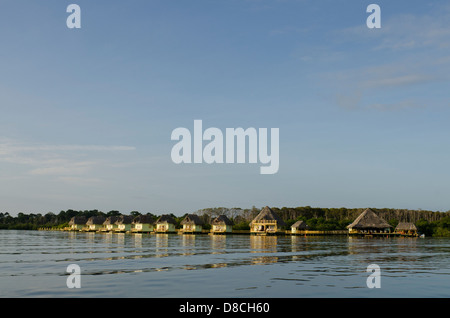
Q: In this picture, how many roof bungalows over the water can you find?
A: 12